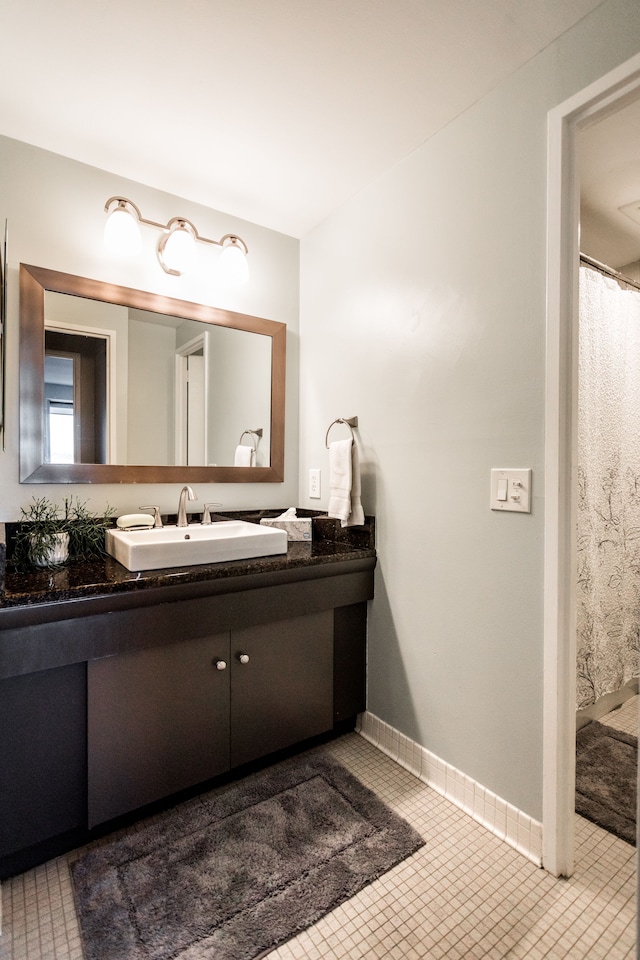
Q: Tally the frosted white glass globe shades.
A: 3